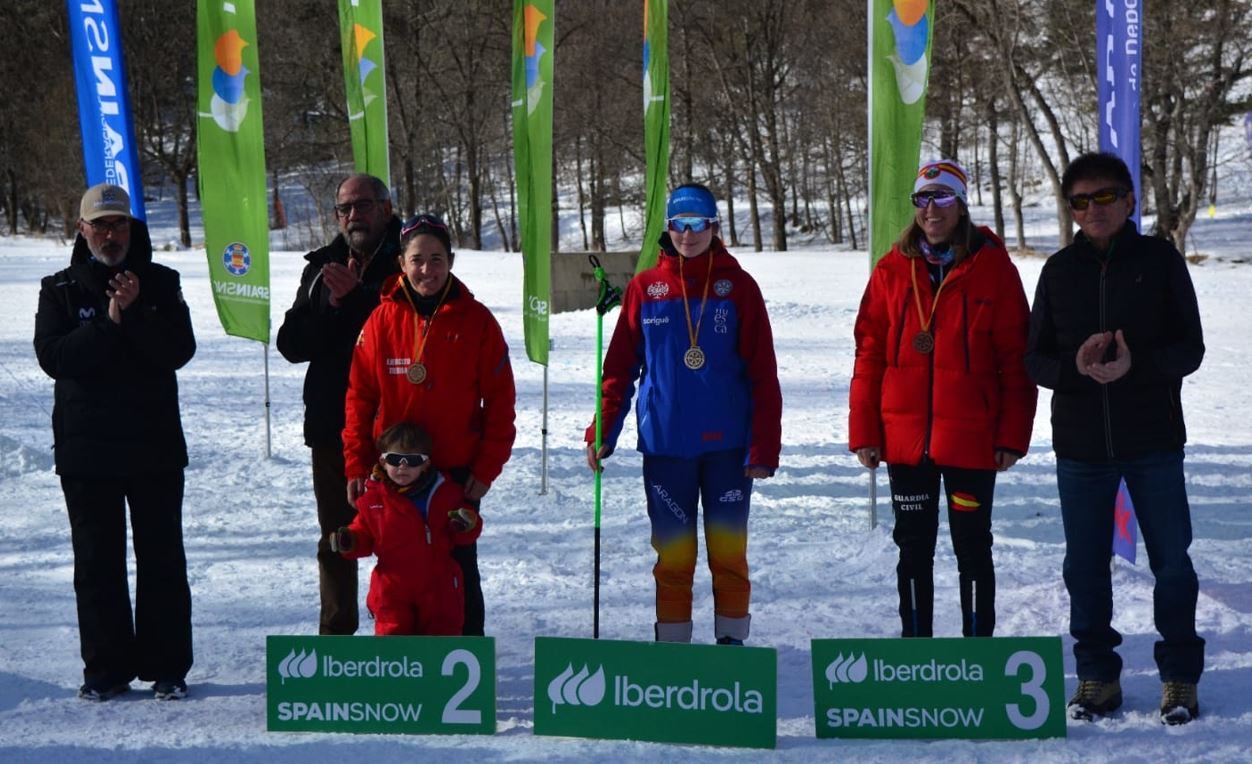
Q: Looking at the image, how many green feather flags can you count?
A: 5